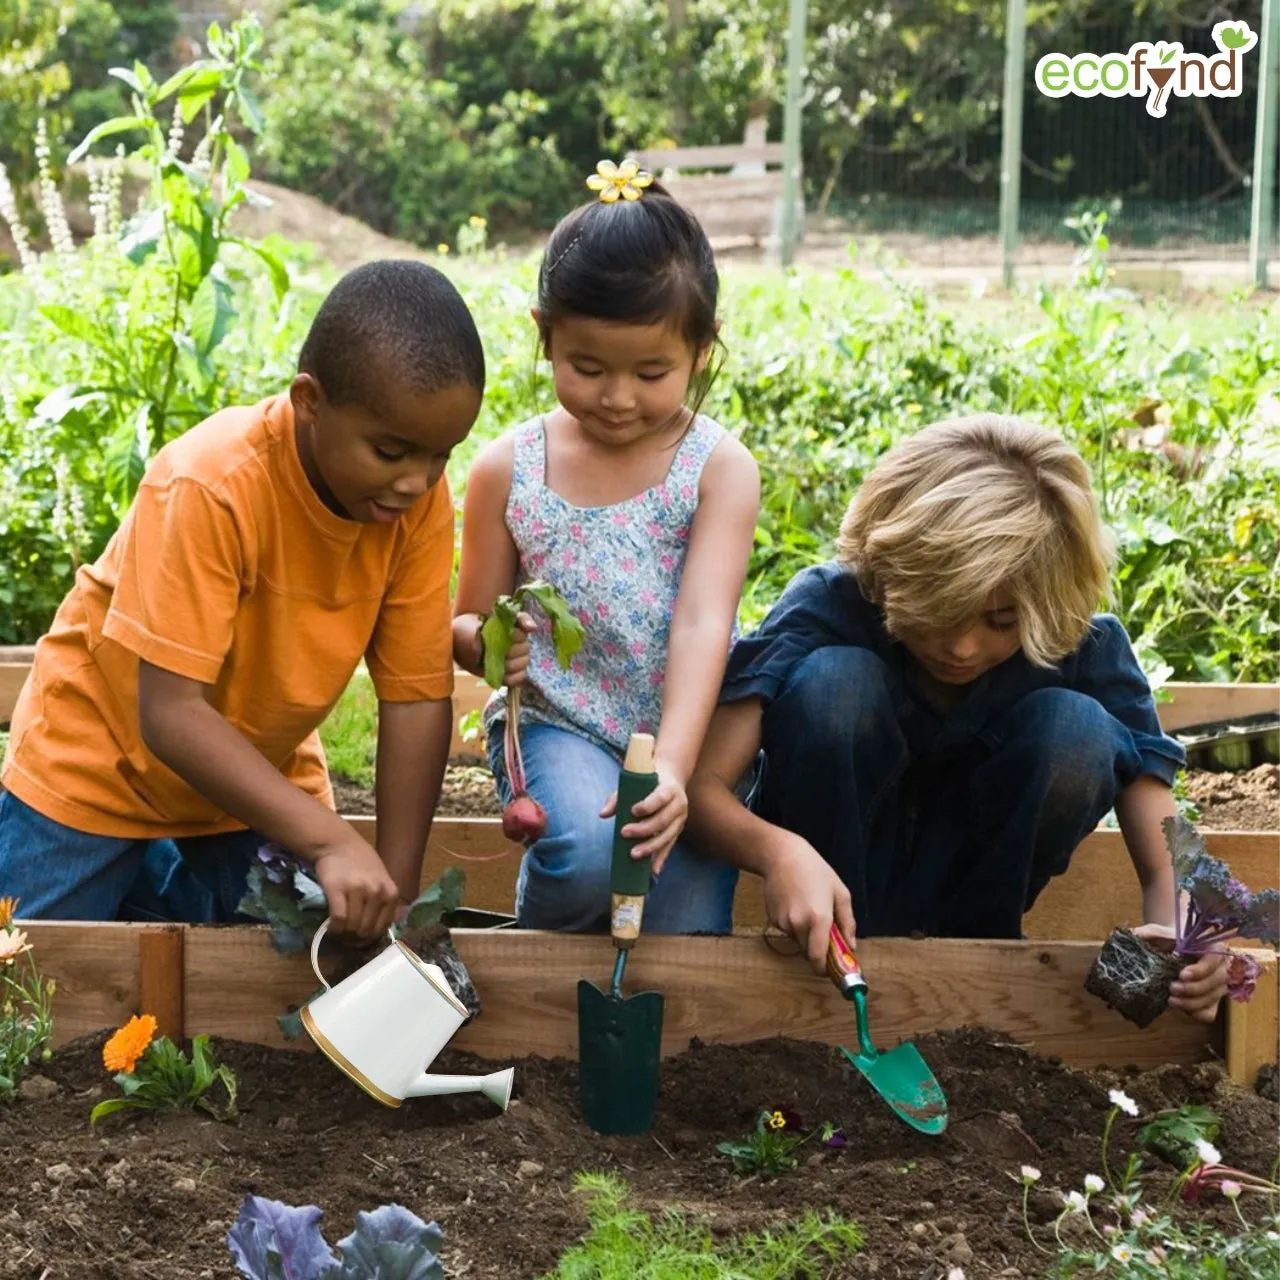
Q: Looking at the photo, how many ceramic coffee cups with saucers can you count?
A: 0